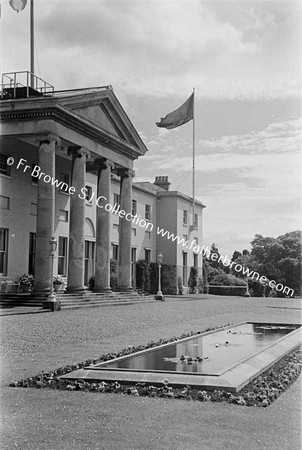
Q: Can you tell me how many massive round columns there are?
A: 4